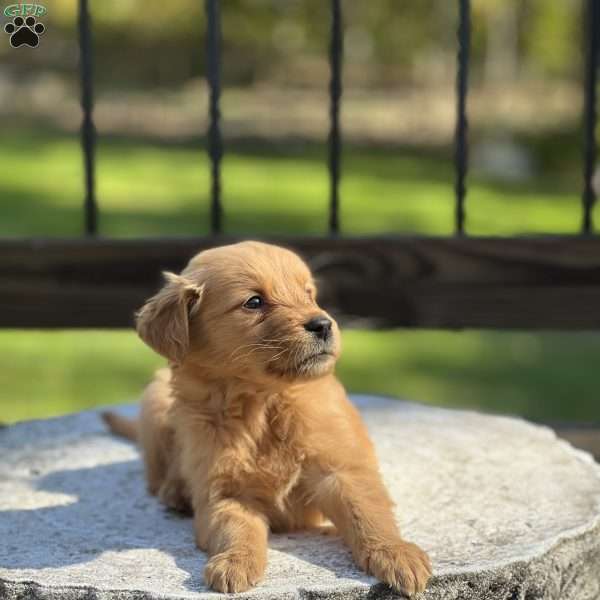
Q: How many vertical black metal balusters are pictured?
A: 5